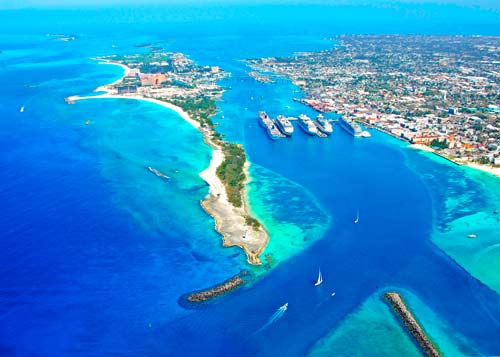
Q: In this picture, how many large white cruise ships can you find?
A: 5